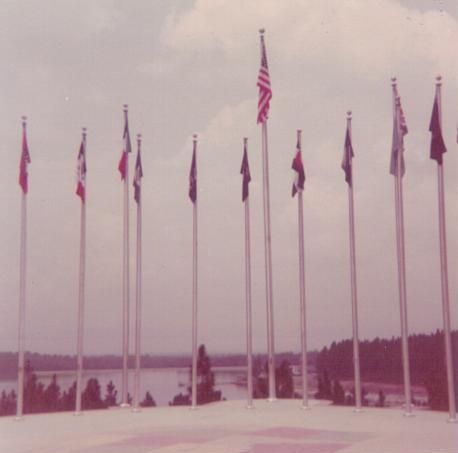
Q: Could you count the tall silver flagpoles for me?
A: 12